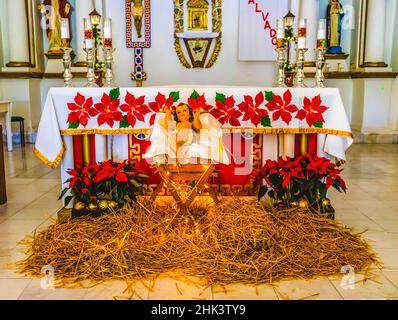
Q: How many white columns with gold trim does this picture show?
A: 4